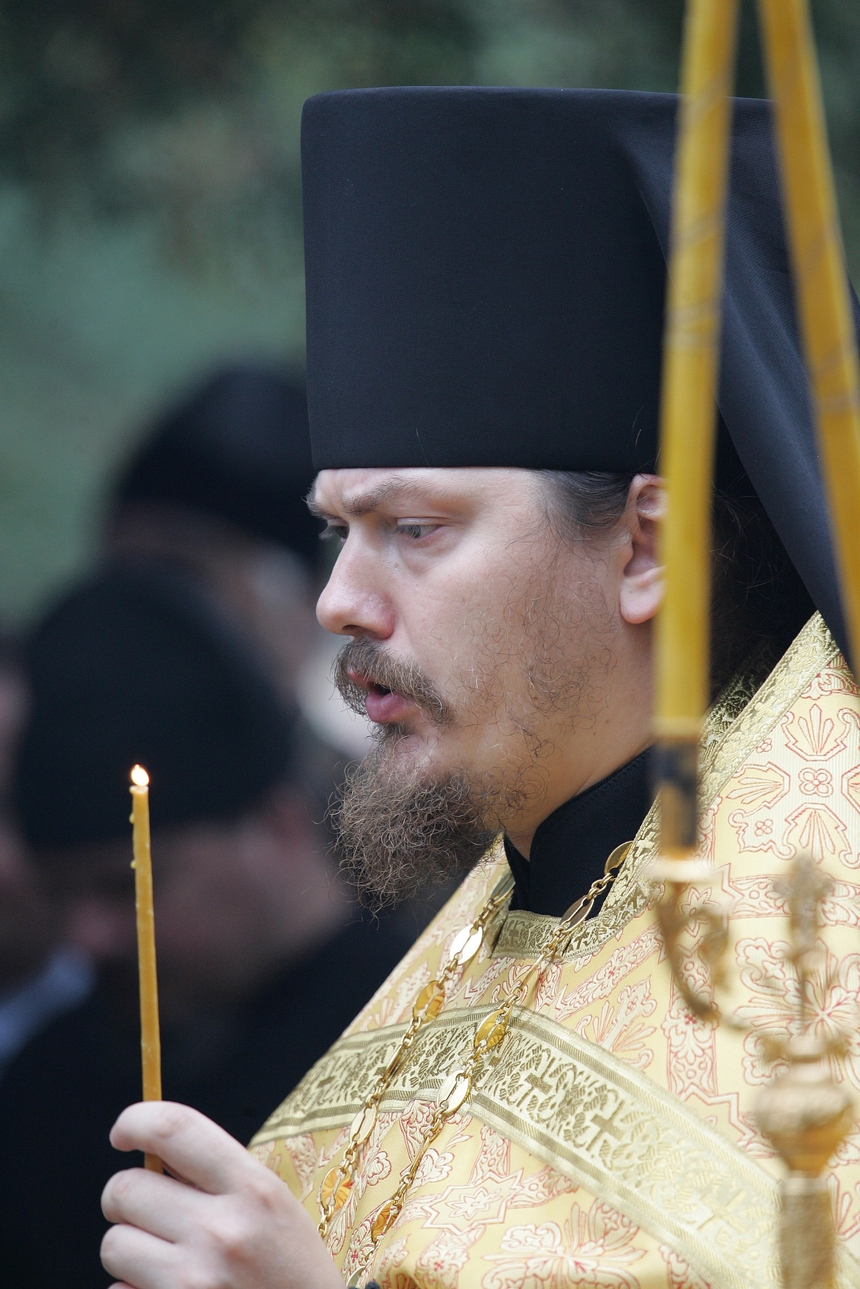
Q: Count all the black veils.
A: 1